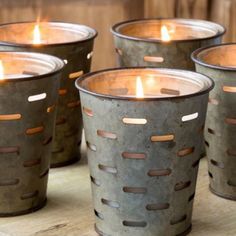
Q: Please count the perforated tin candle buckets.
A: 5